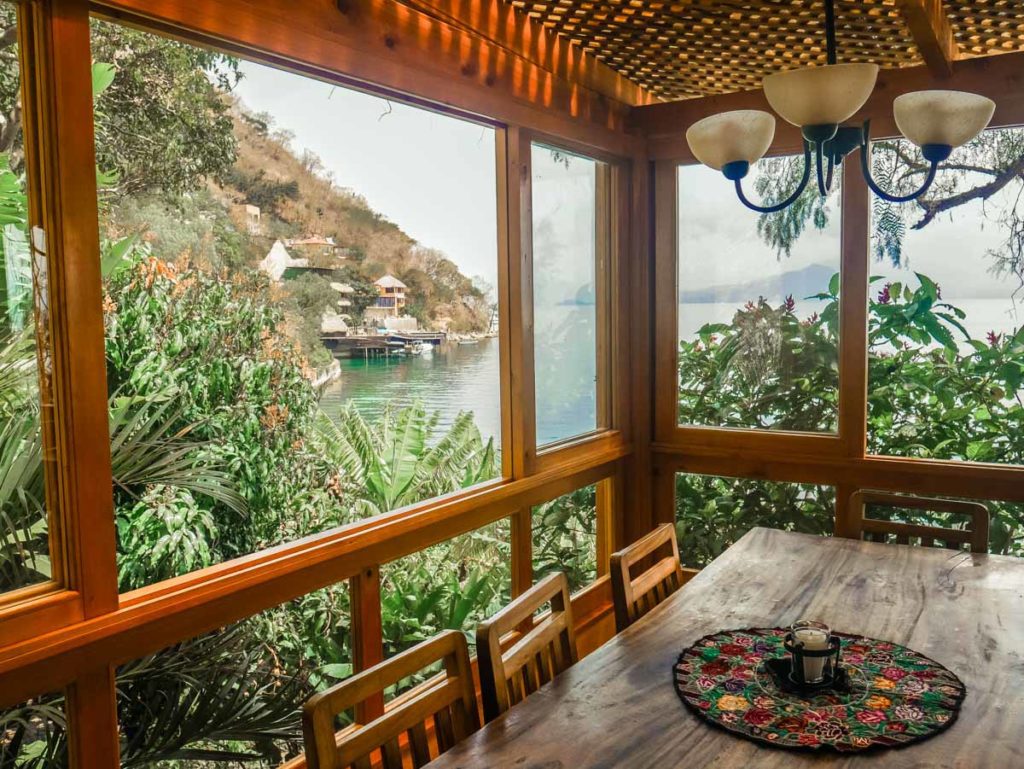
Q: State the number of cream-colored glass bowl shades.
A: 3